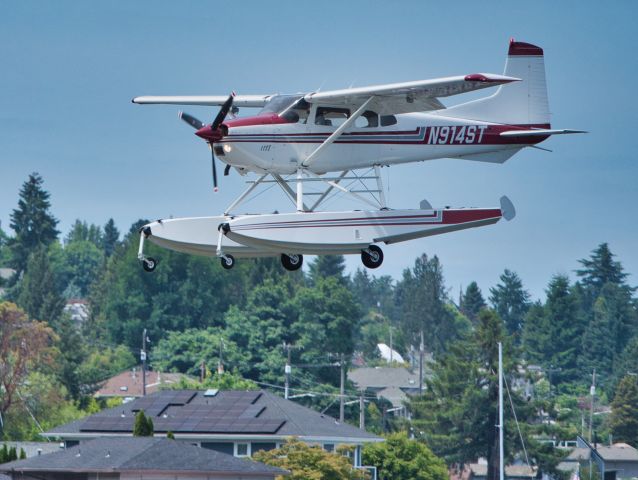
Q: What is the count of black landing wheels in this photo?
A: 4